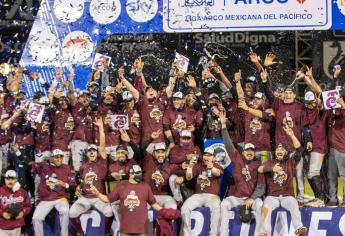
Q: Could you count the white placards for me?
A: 5